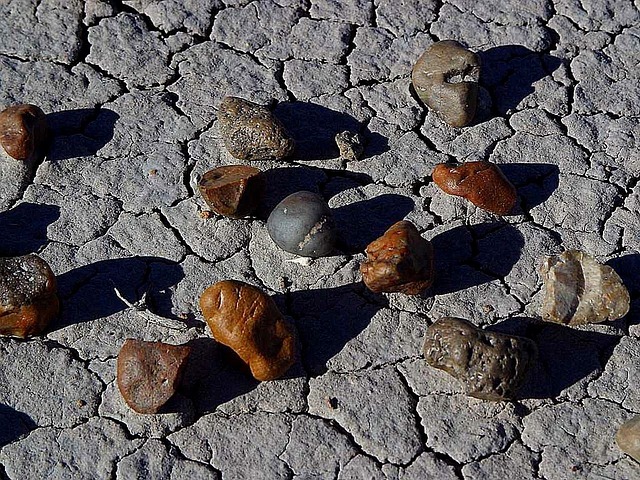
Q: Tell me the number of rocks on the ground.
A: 14